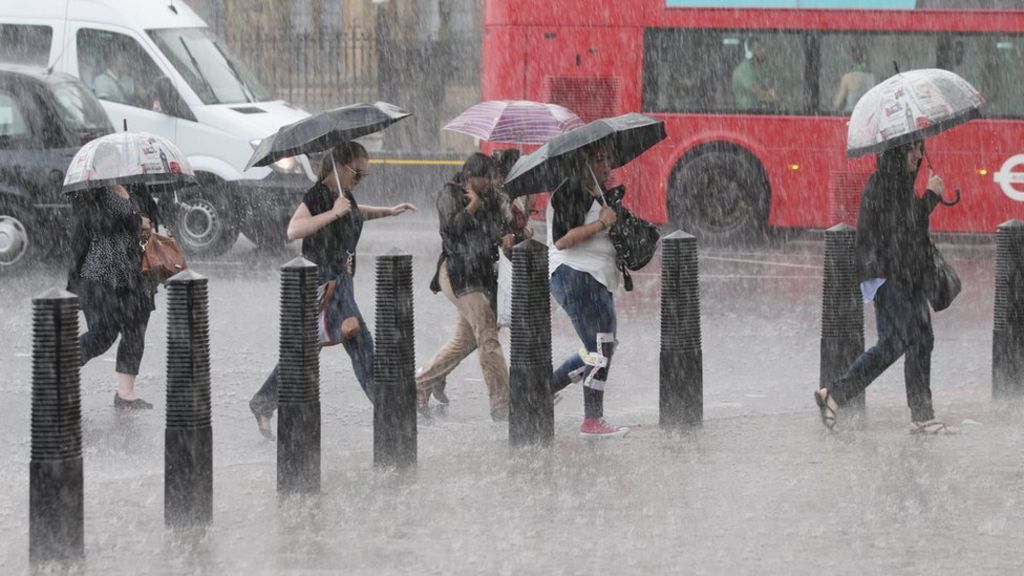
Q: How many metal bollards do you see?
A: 8